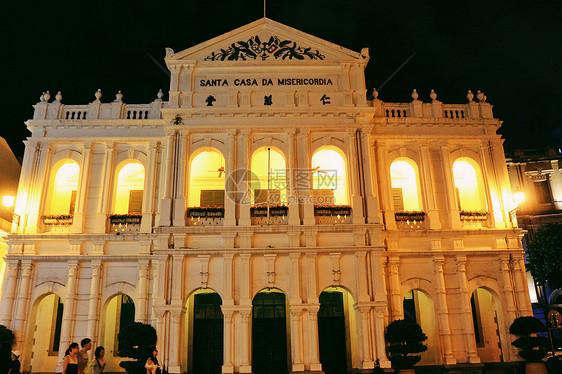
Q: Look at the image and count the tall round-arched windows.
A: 7